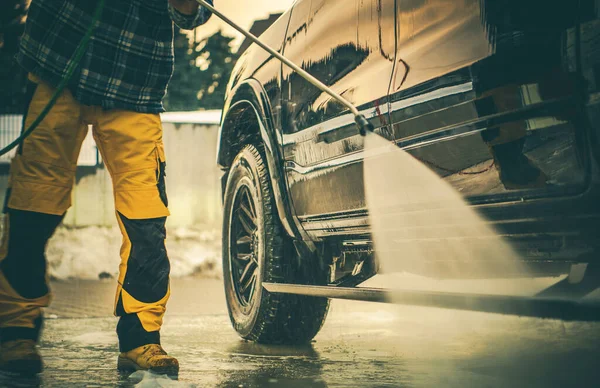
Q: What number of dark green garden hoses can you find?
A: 1